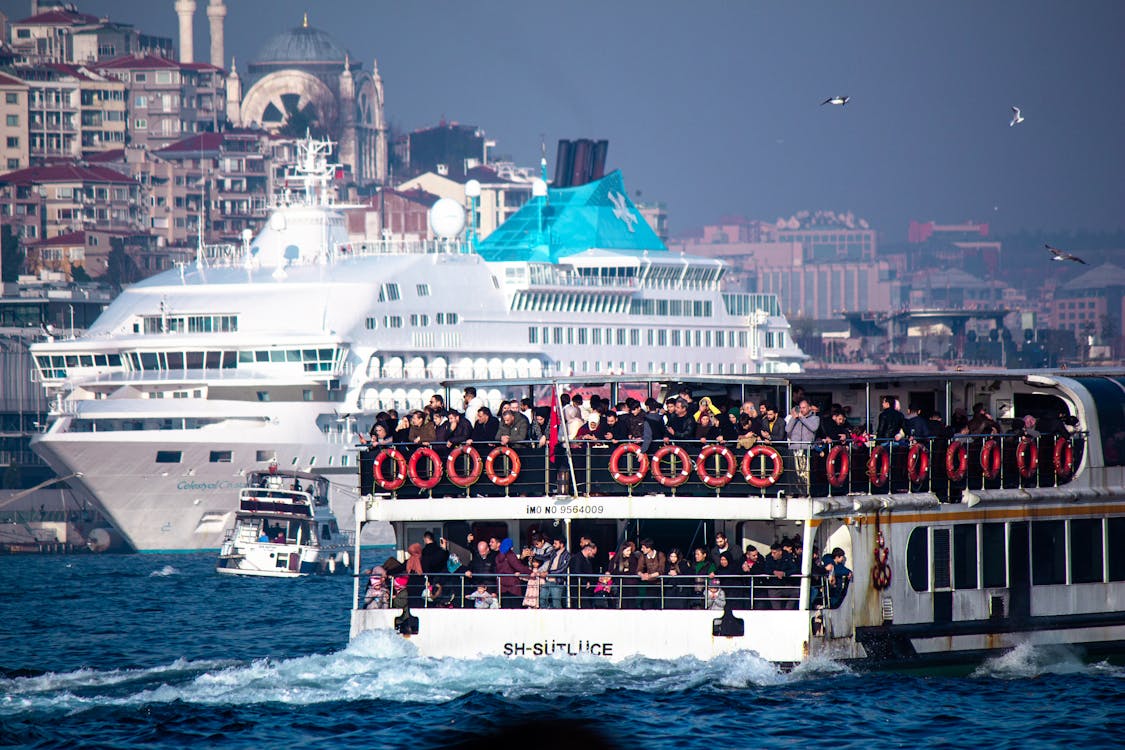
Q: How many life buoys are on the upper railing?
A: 15